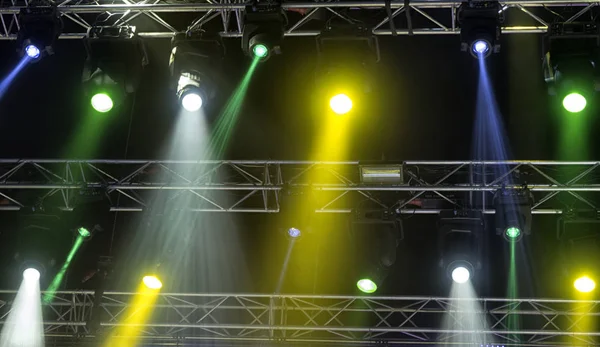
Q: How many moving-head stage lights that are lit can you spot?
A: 15